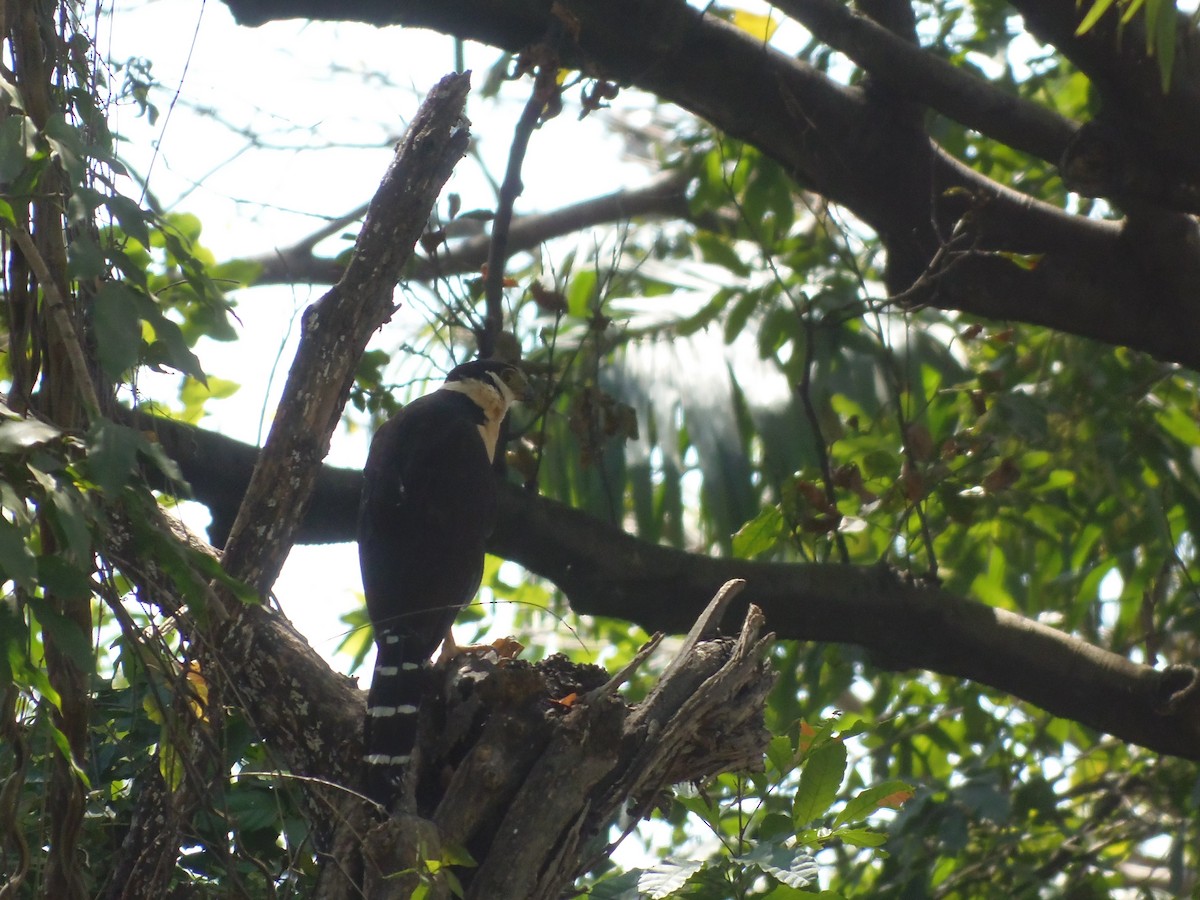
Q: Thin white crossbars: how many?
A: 4